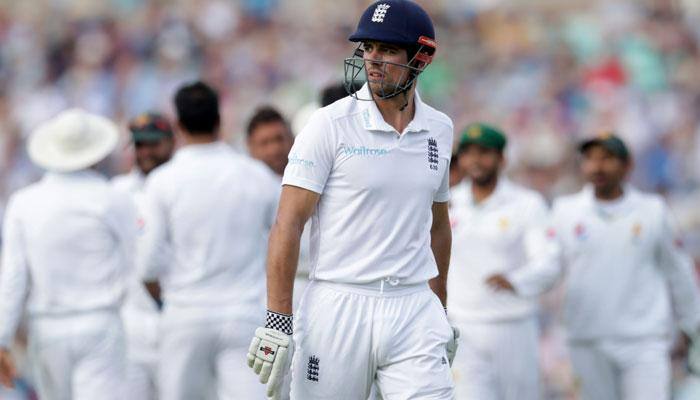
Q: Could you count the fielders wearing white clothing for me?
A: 6